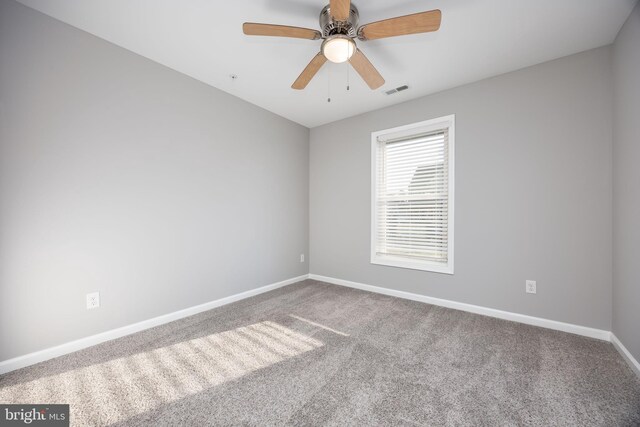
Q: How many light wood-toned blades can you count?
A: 5